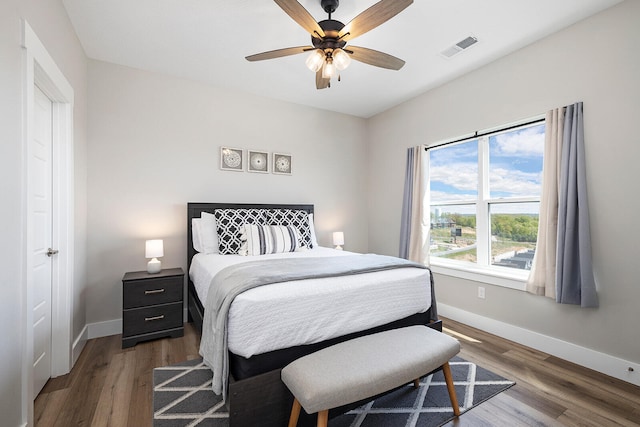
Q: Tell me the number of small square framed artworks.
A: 3